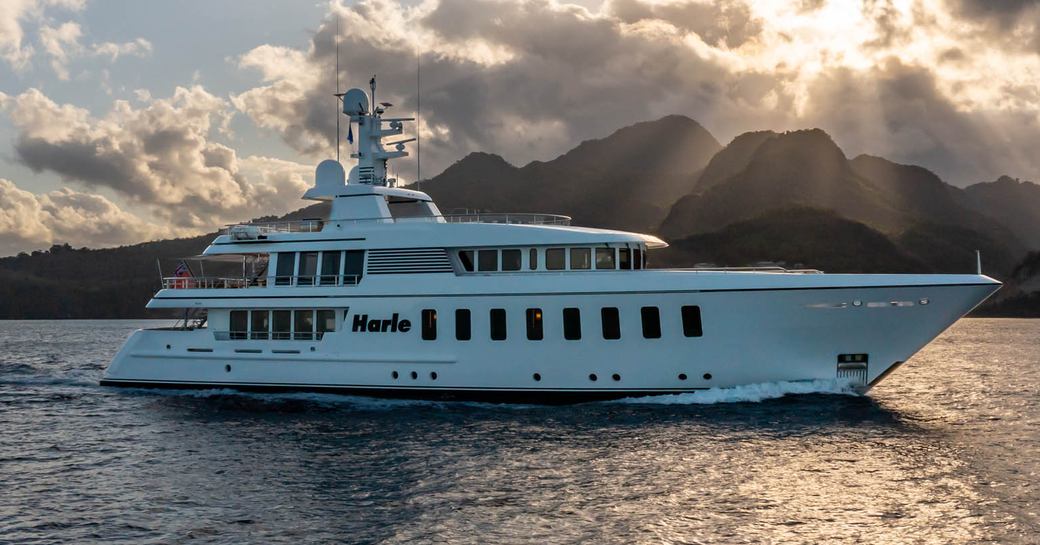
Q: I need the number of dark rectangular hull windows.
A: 8